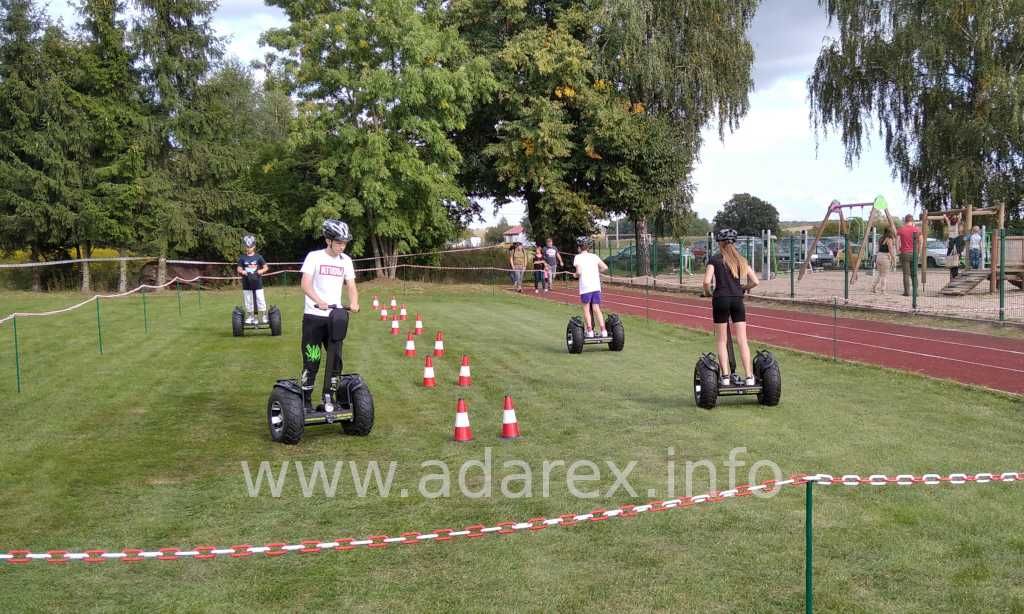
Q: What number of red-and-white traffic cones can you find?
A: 12